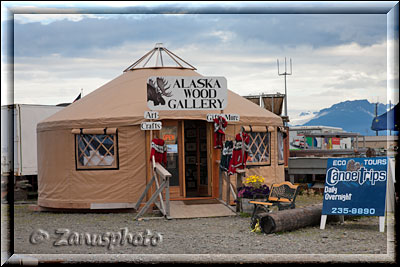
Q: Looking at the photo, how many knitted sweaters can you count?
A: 4